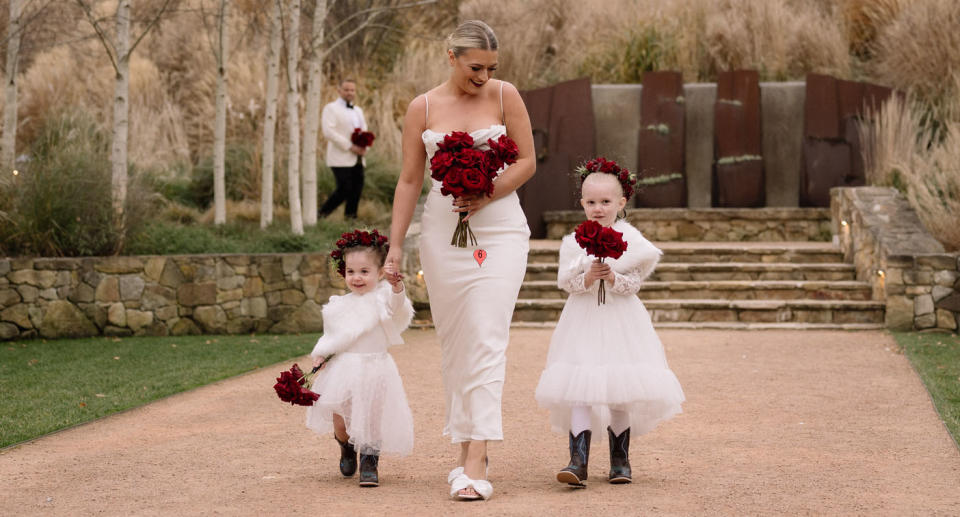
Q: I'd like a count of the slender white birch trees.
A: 6